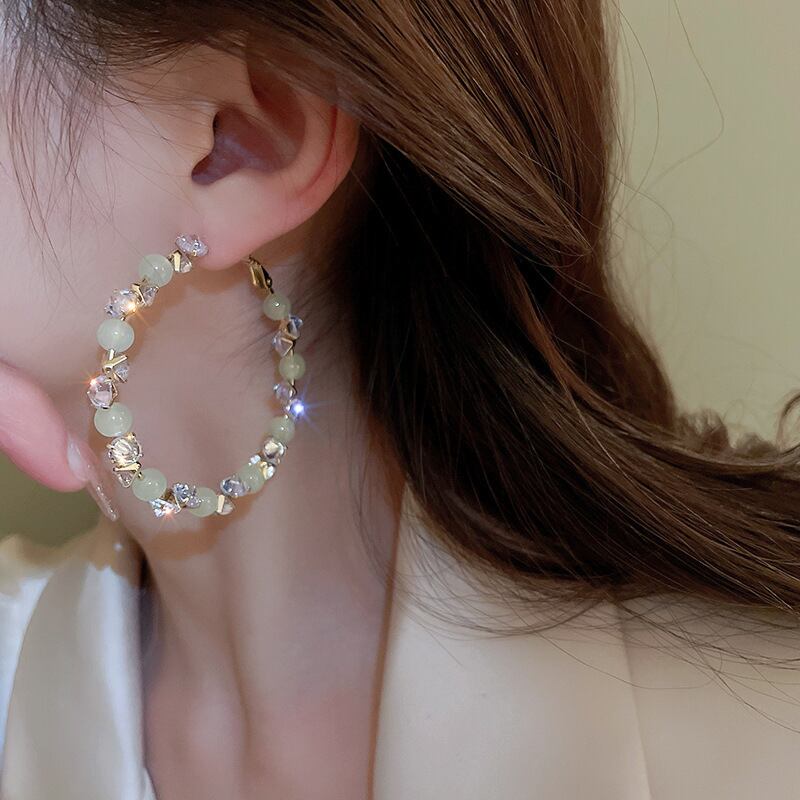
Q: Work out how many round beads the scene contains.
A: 9